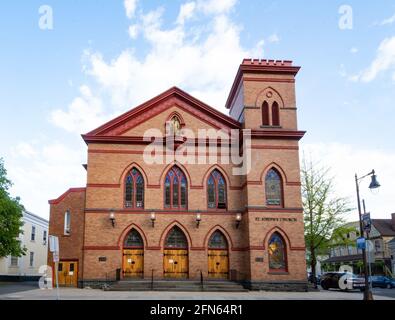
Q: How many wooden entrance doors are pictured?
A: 4